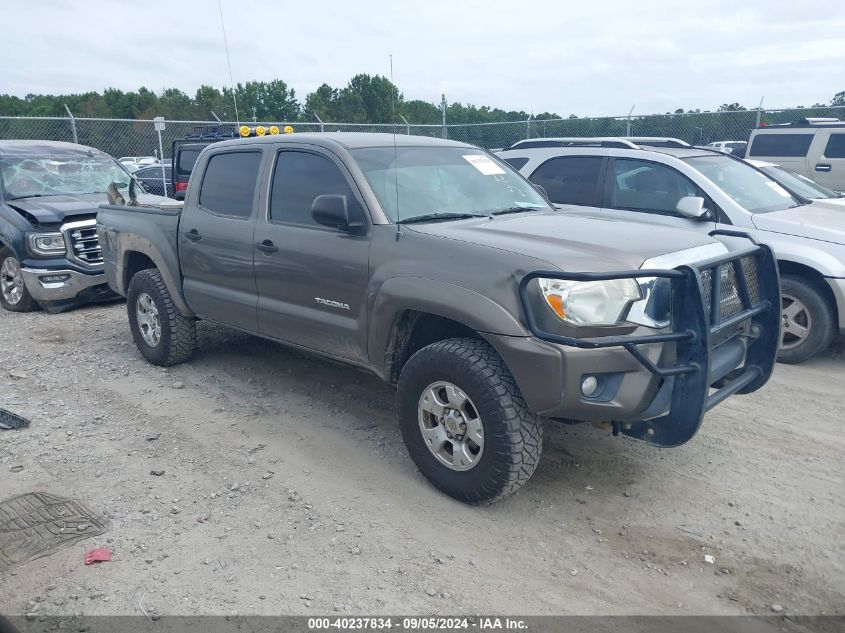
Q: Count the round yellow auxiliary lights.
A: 4